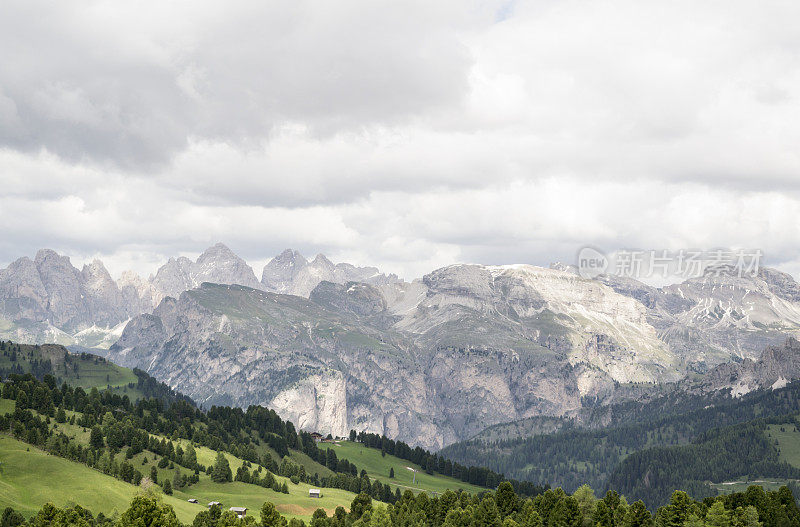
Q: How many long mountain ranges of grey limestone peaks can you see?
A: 1